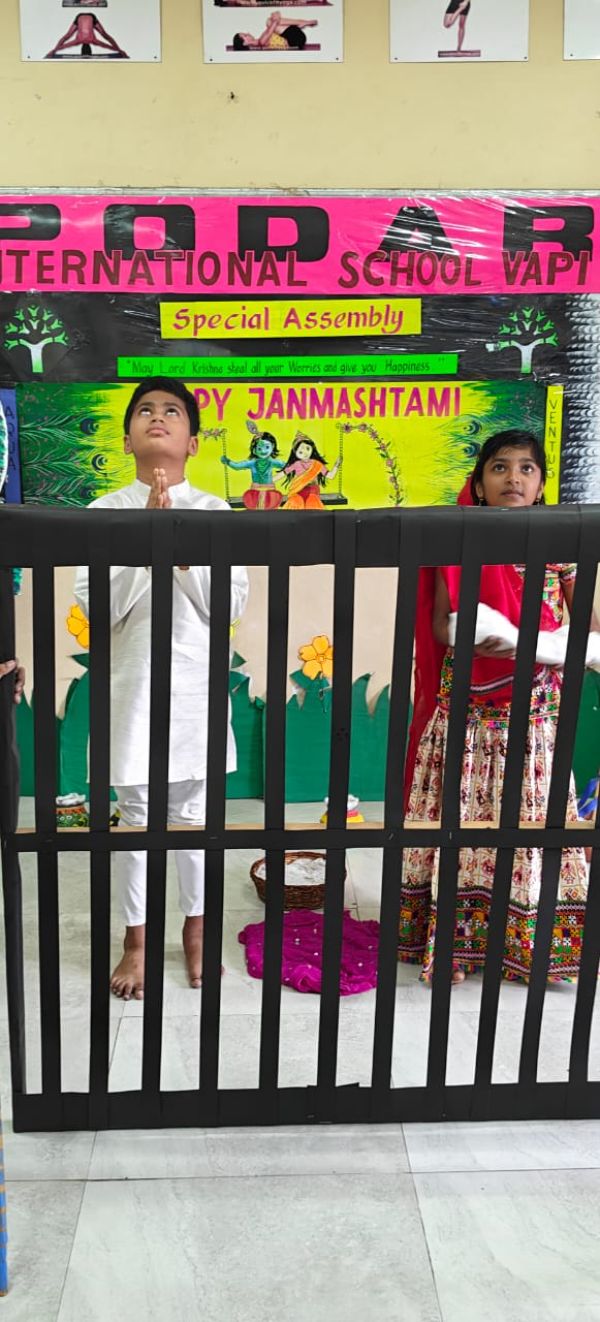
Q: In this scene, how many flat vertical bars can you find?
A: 11